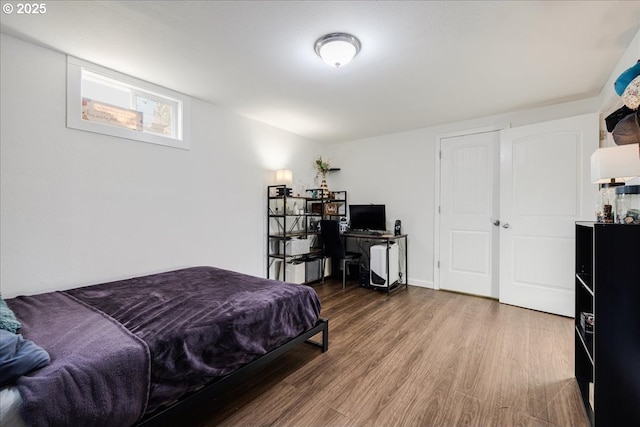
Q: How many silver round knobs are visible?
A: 2